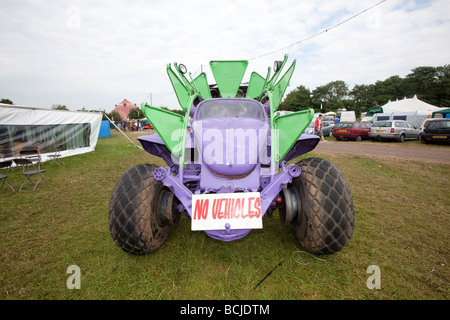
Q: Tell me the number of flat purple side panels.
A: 2